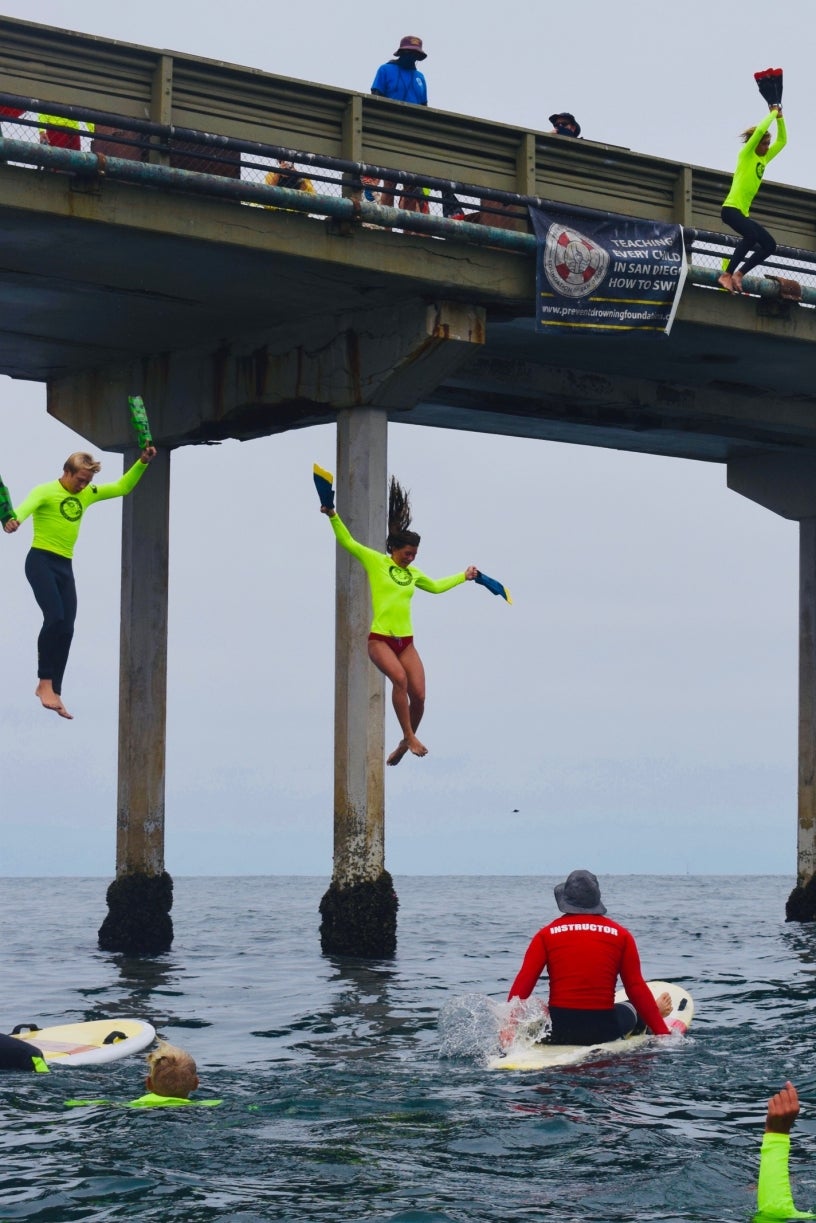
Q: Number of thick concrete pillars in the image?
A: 3